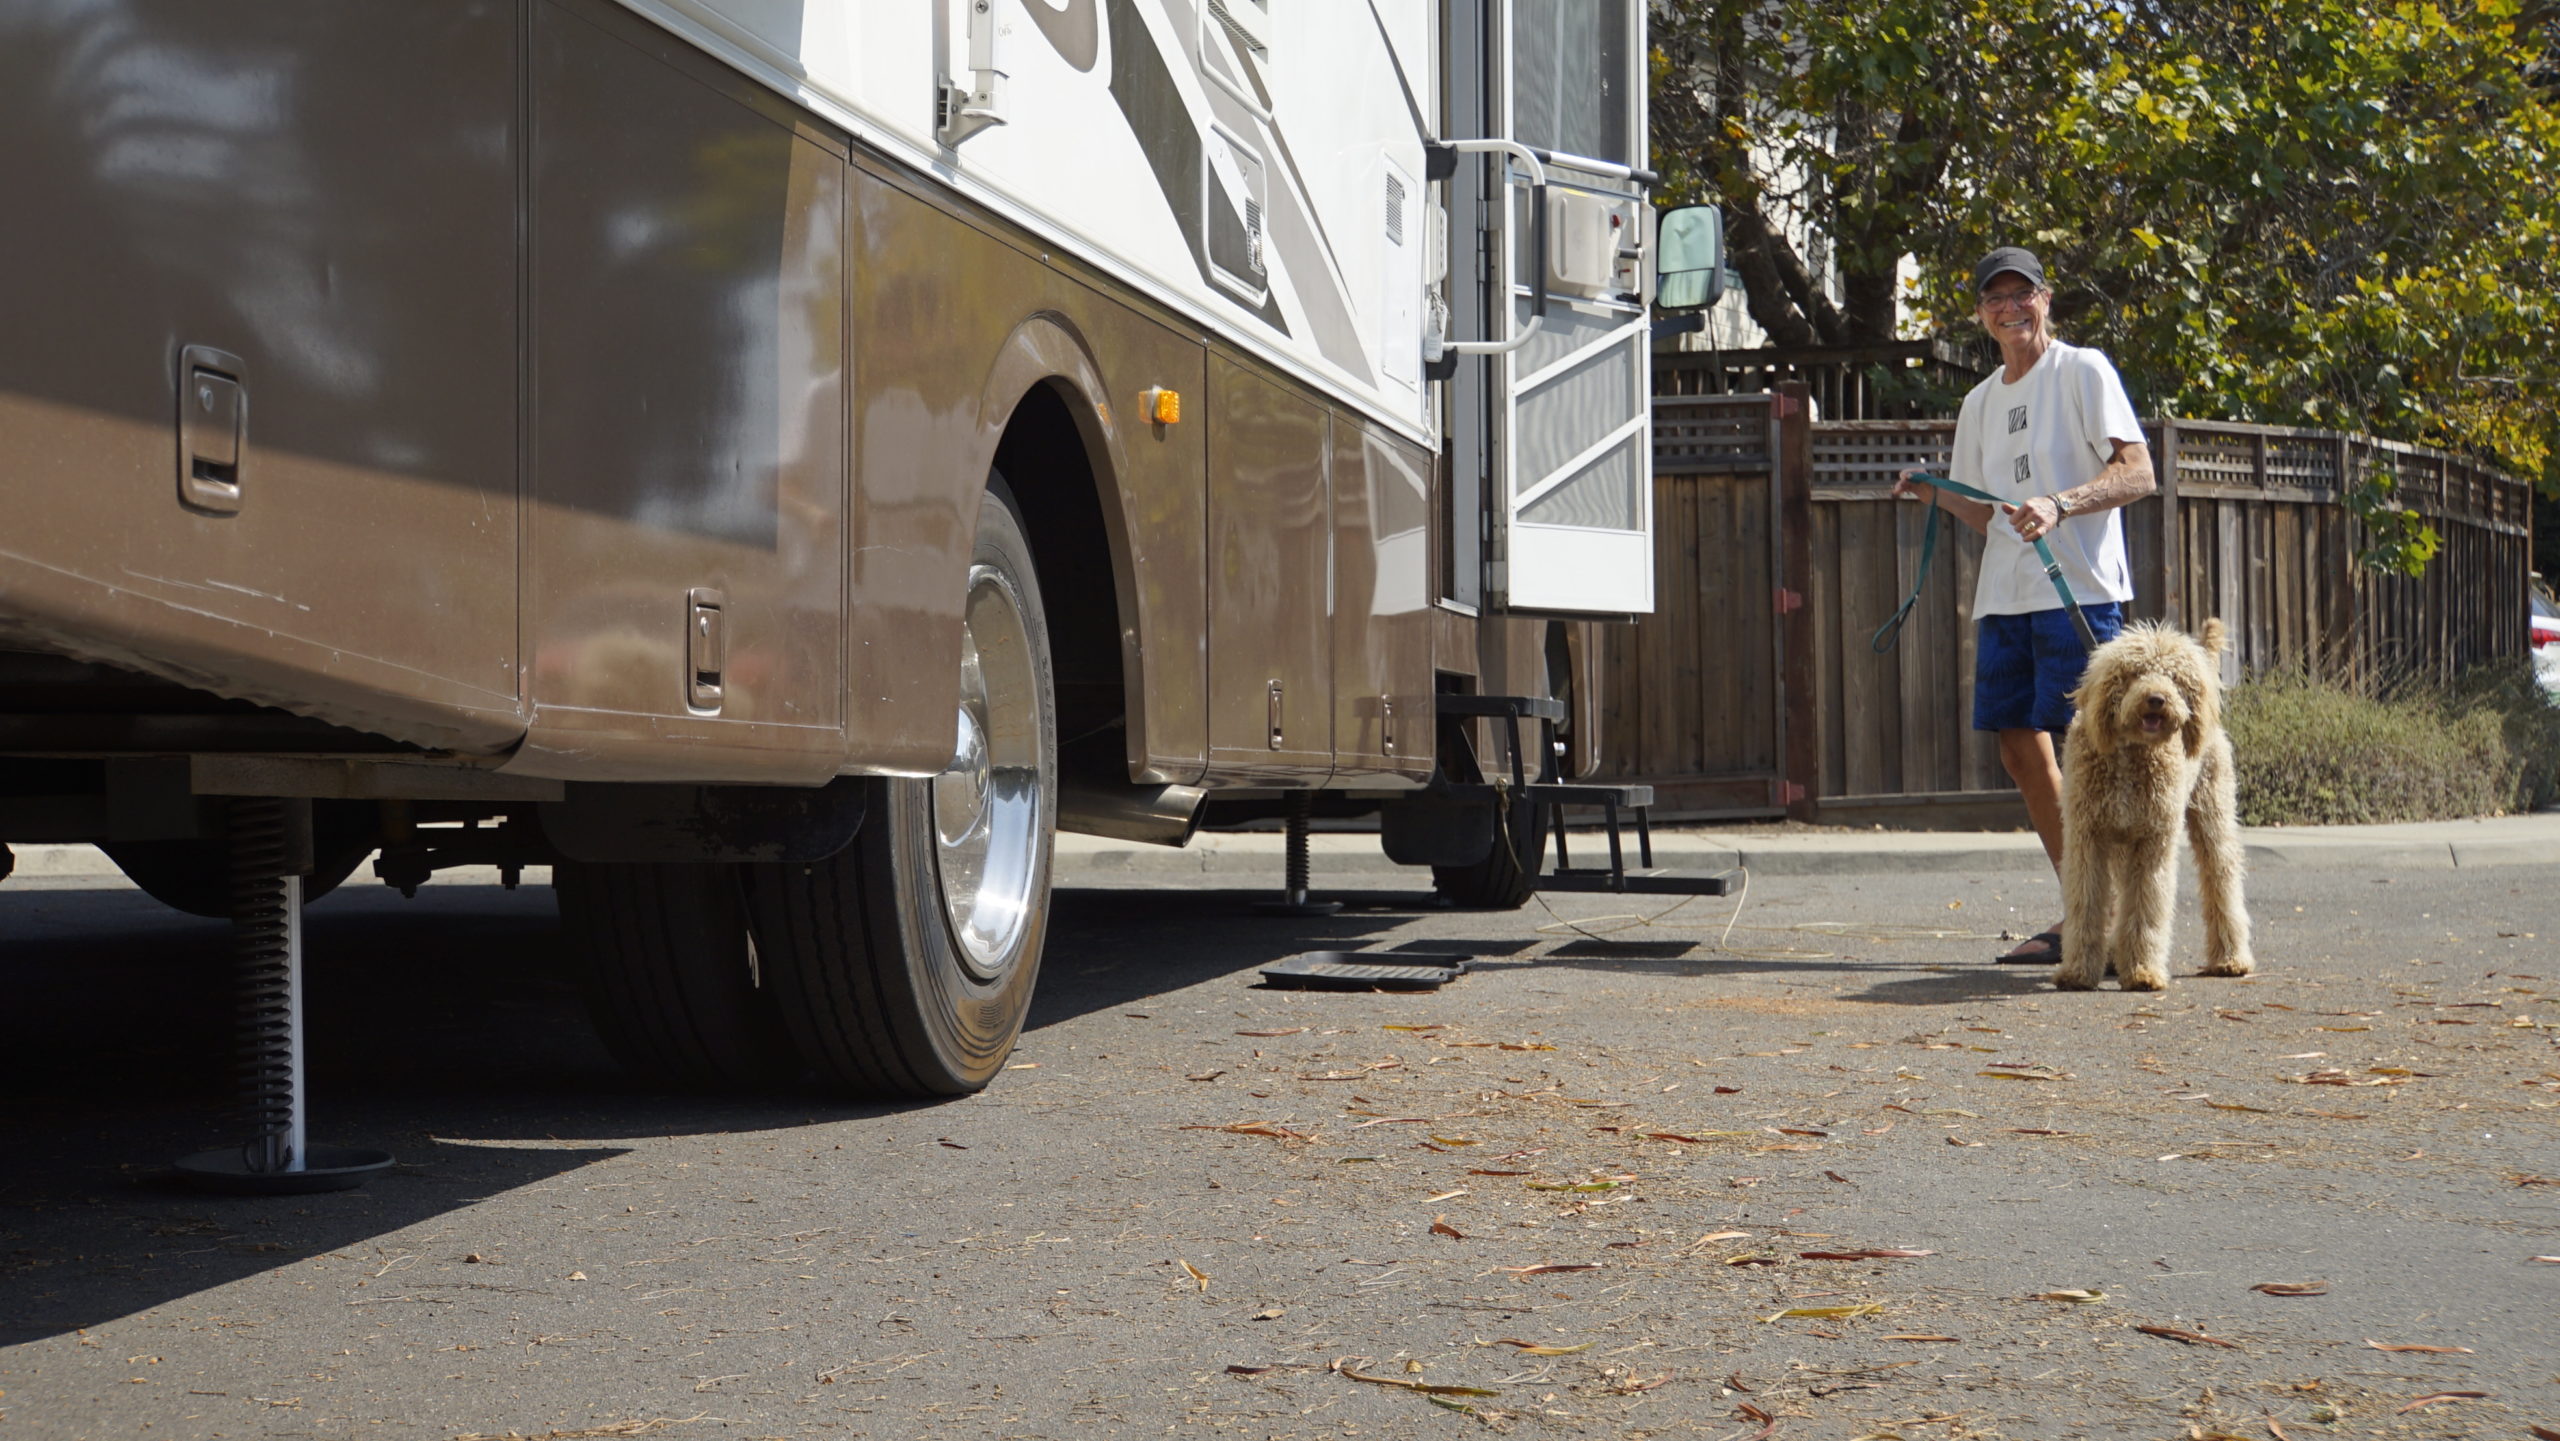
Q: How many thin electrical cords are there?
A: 1